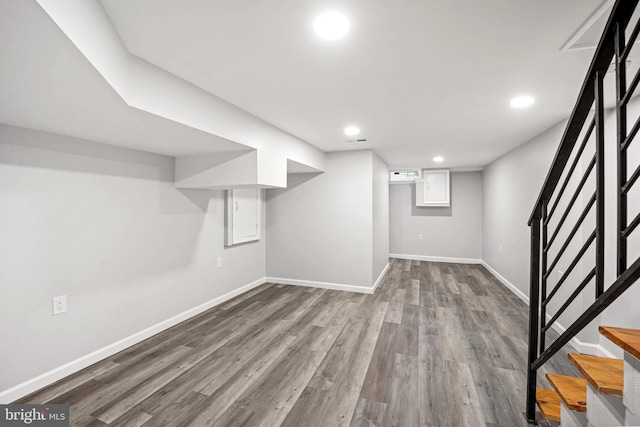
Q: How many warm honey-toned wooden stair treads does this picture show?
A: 4